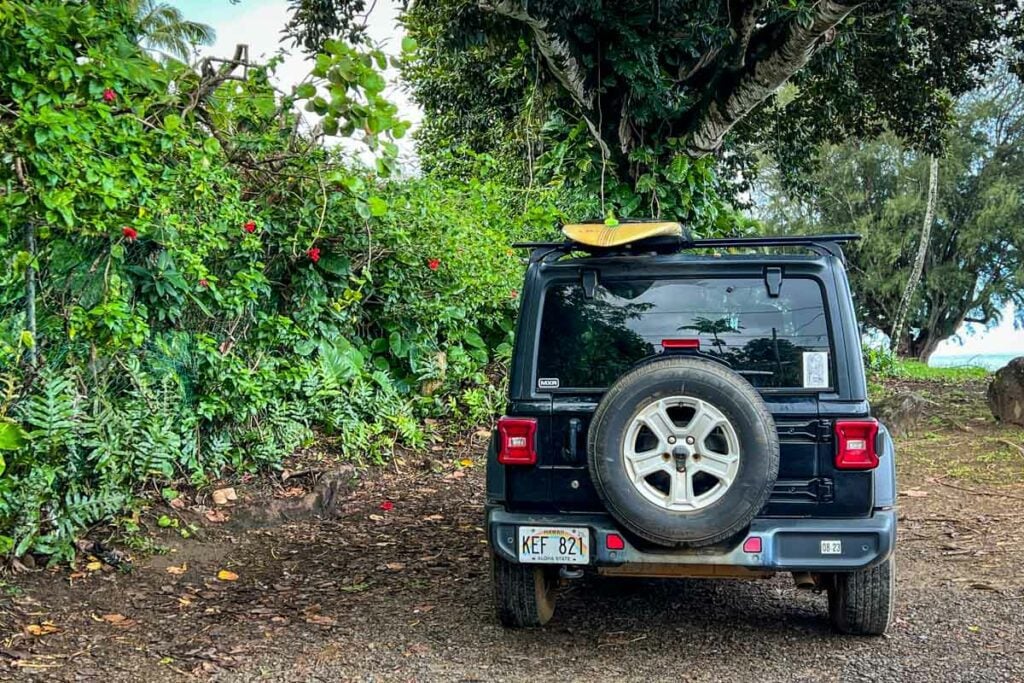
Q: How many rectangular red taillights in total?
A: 2